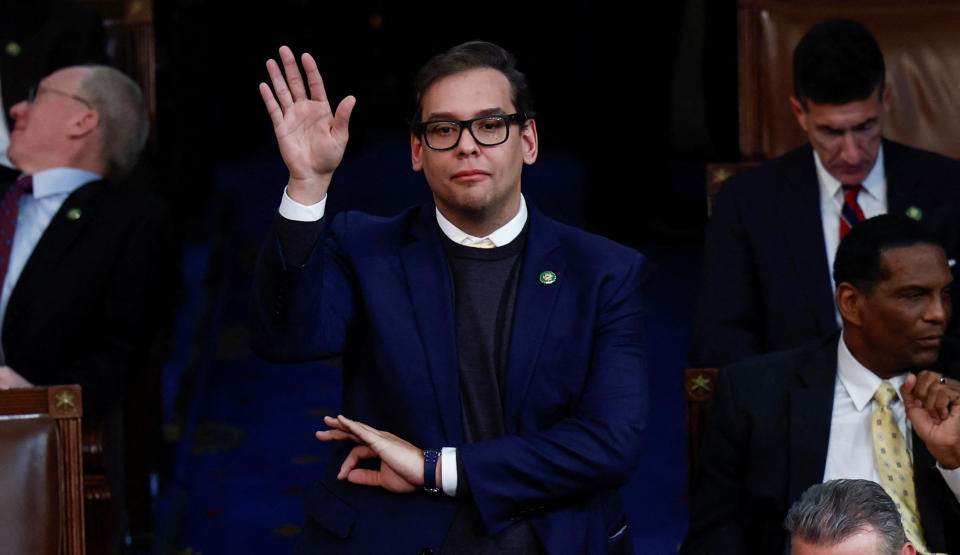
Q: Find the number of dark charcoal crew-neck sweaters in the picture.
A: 1